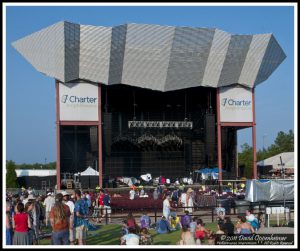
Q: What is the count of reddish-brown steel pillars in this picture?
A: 4